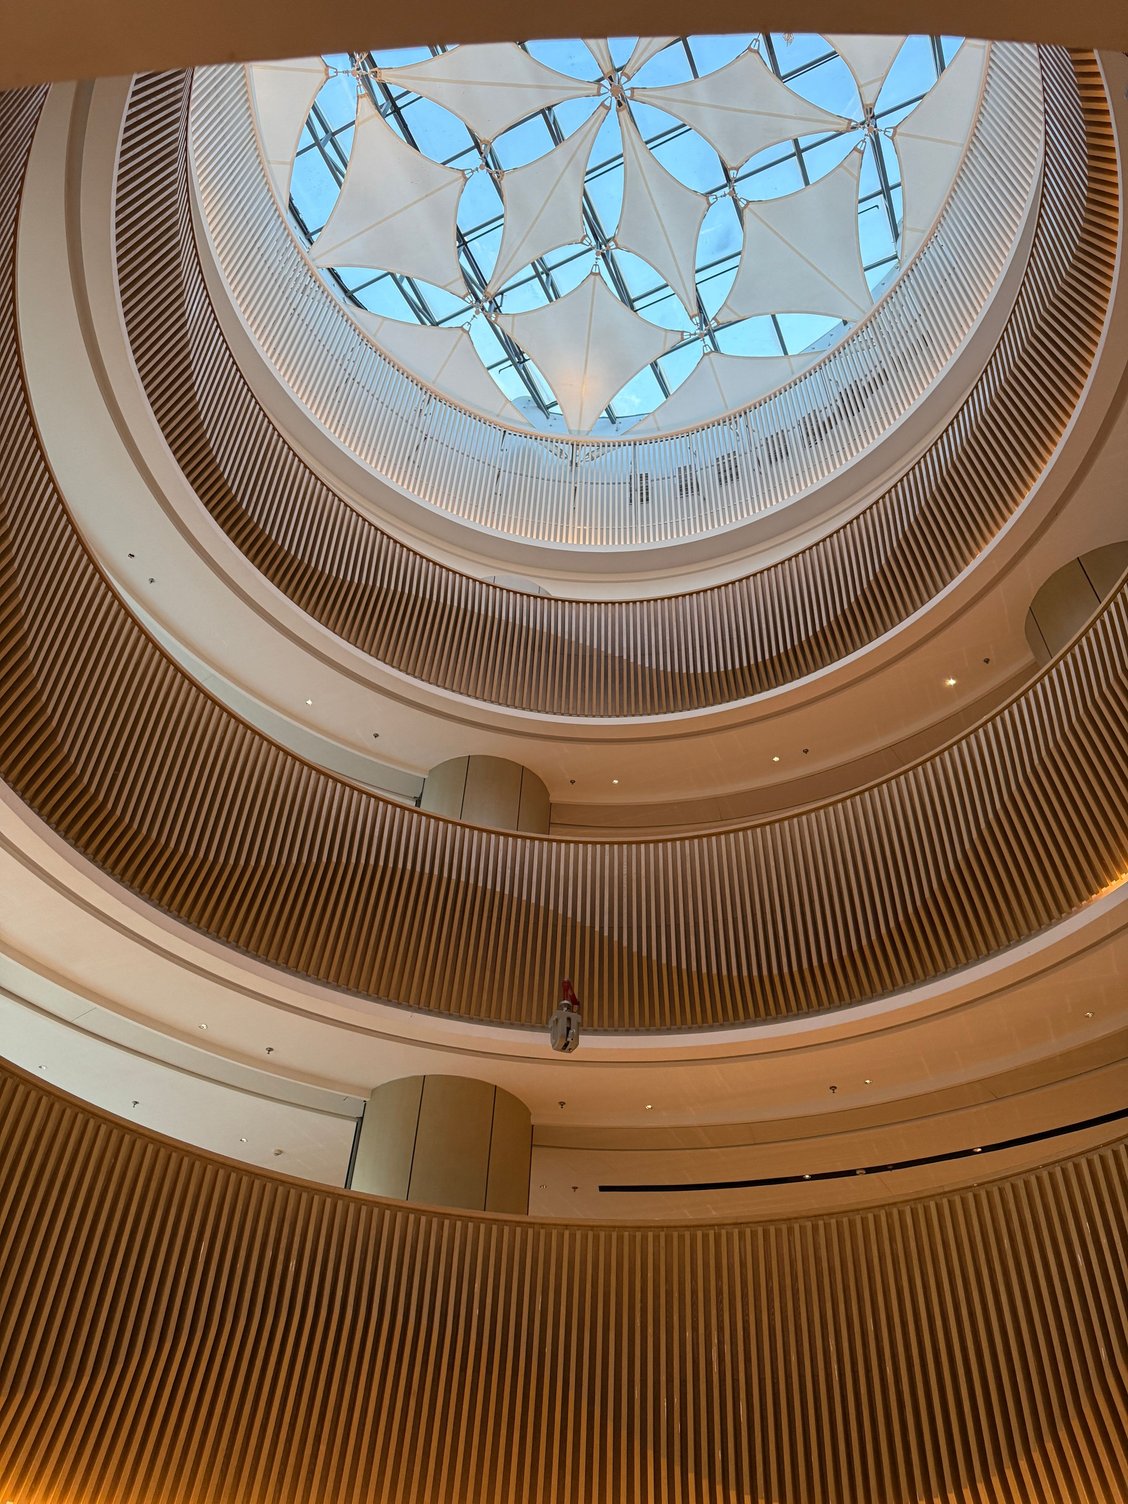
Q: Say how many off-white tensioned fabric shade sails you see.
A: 14